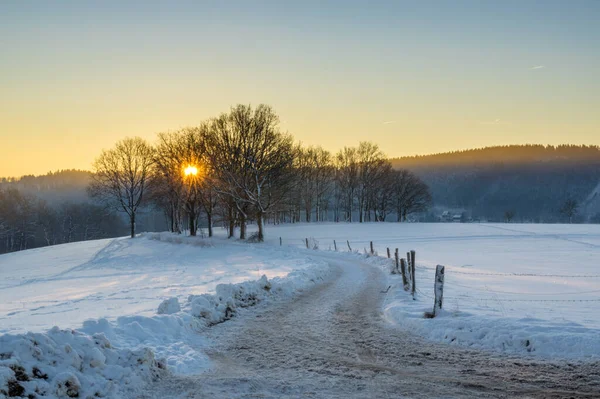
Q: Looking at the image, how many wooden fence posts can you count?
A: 11